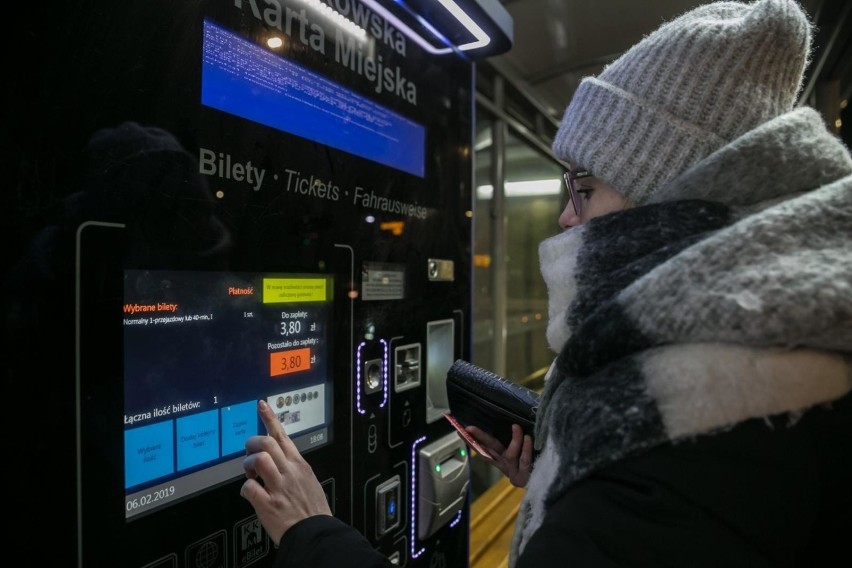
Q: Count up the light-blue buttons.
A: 3